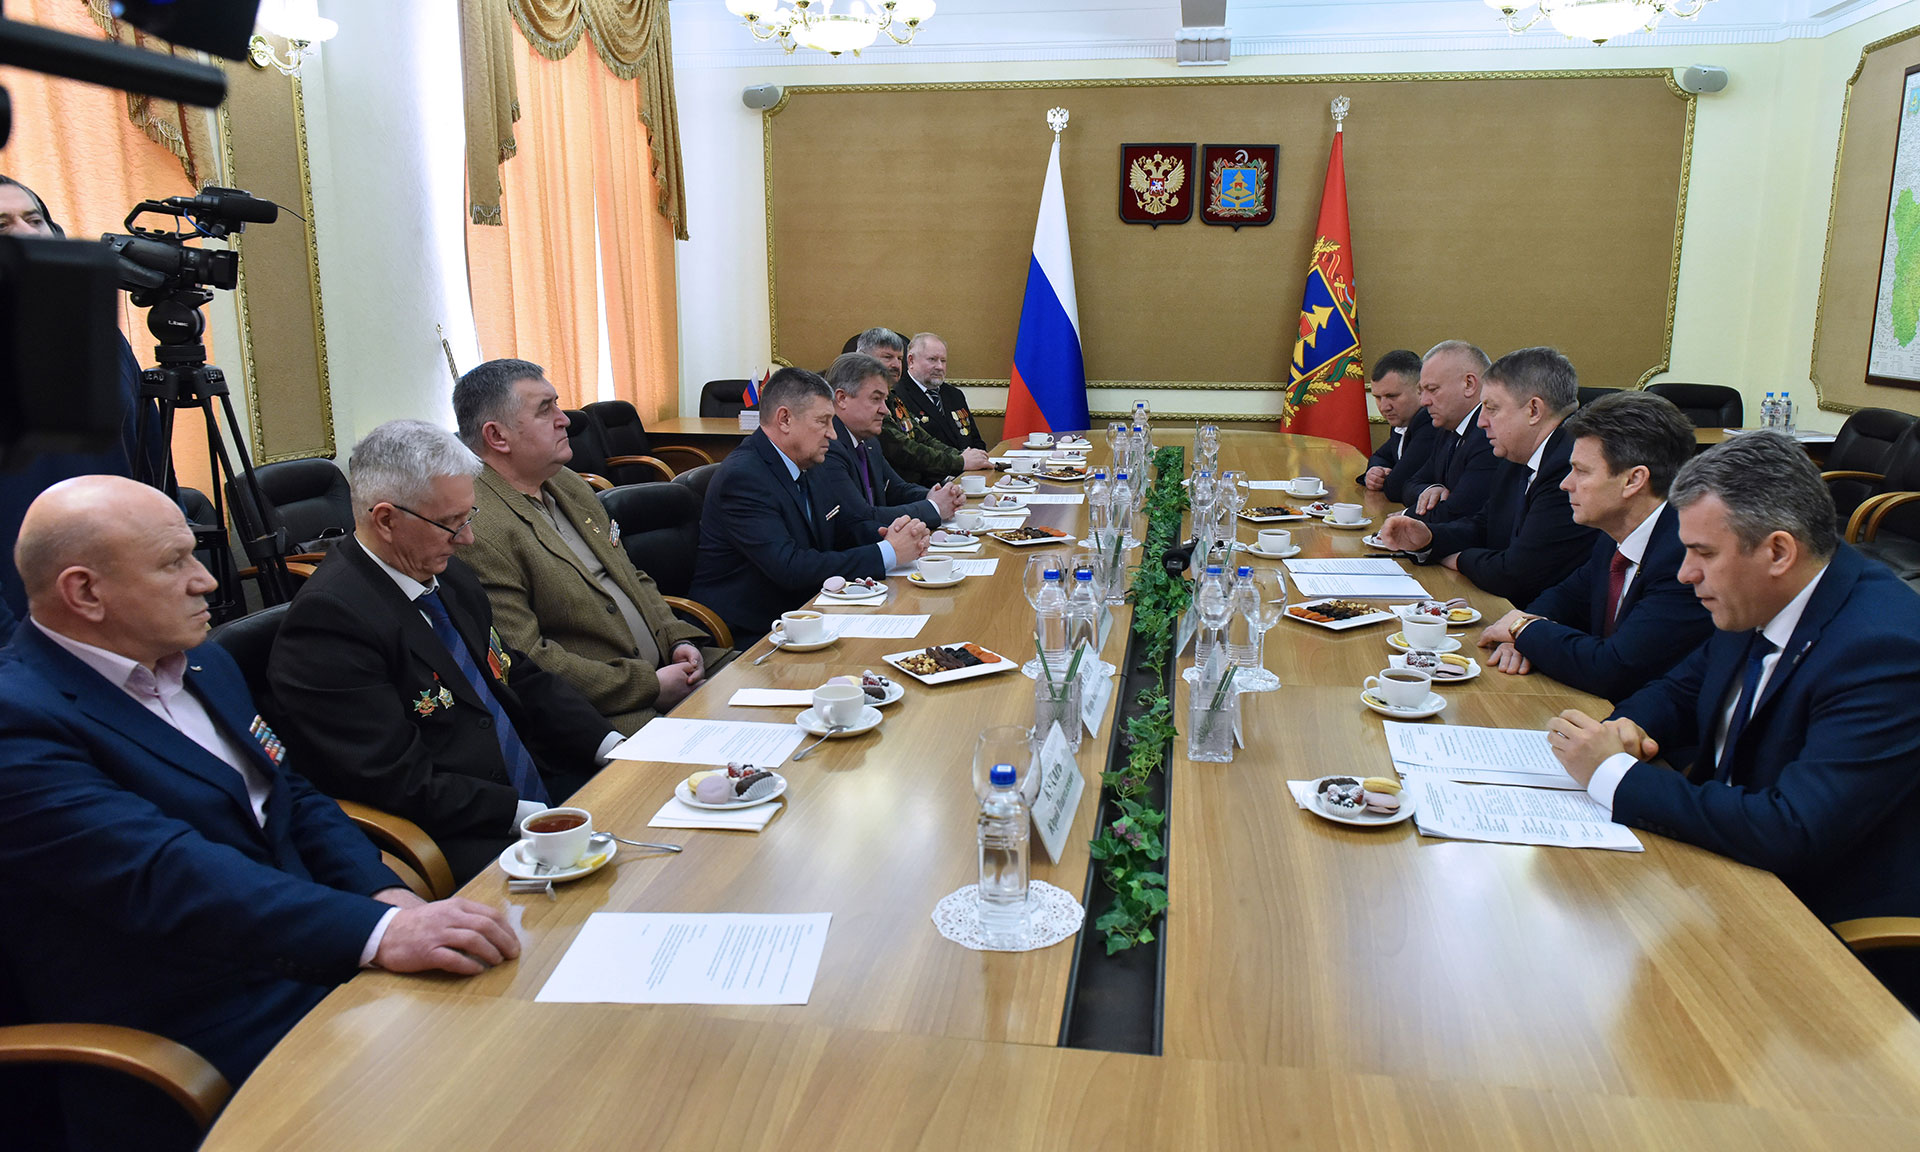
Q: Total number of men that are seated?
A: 12